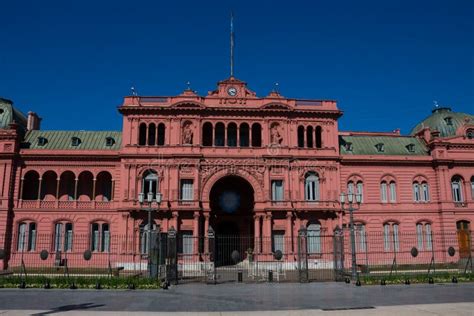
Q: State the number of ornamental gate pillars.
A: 4